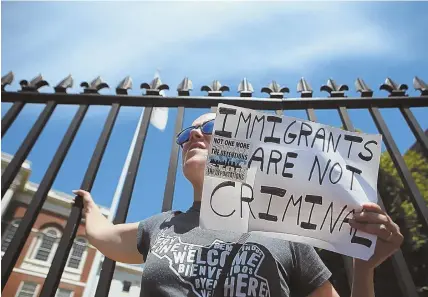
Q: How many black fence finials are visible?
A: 15